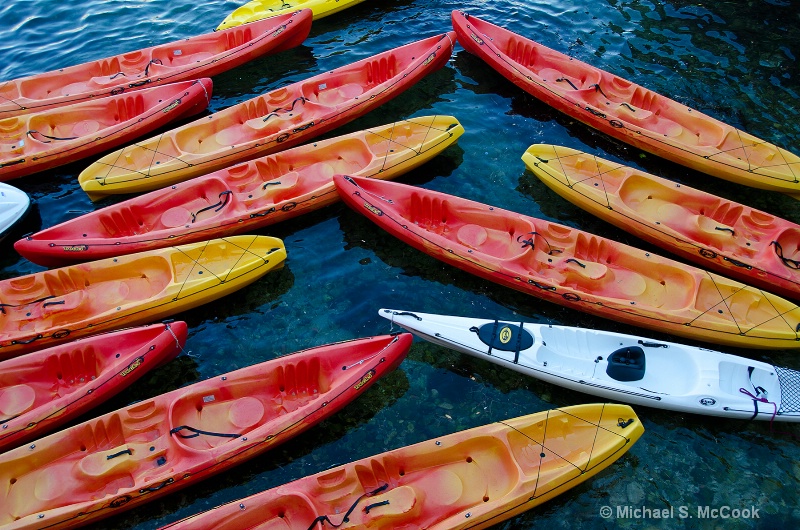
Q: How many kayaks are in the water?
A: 14